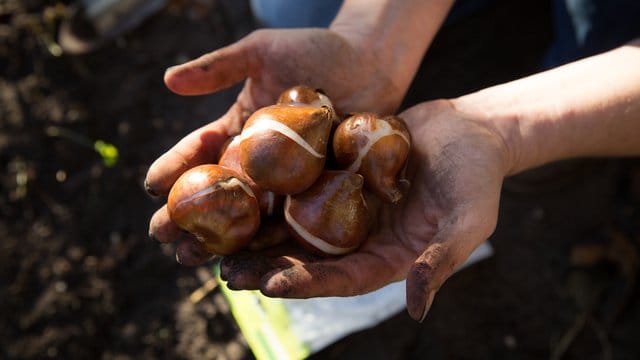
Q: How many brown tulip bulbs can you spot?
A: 6